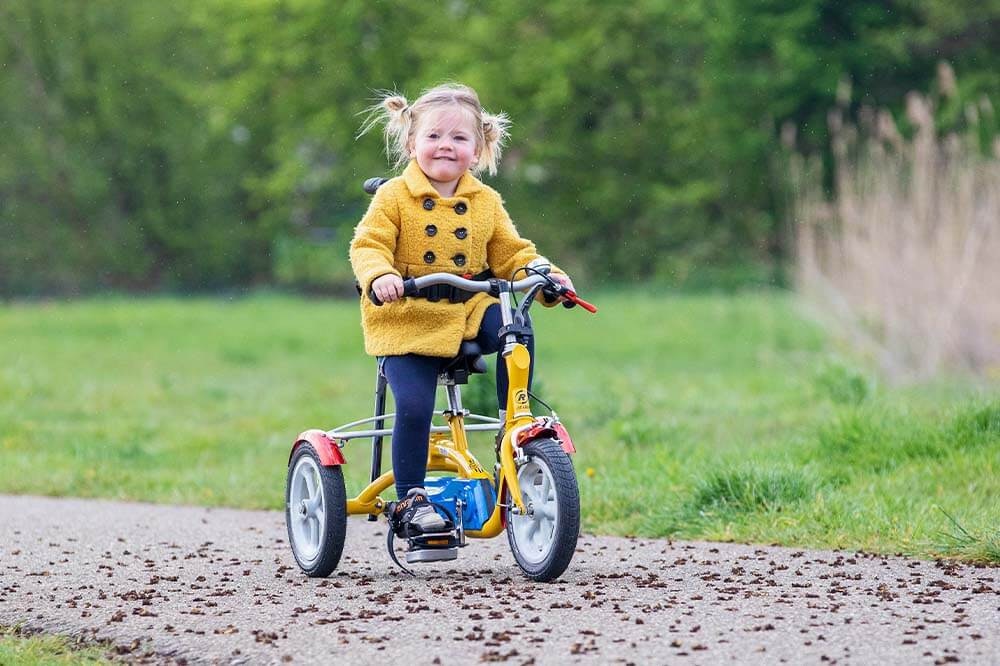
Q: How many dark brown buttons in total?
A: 6